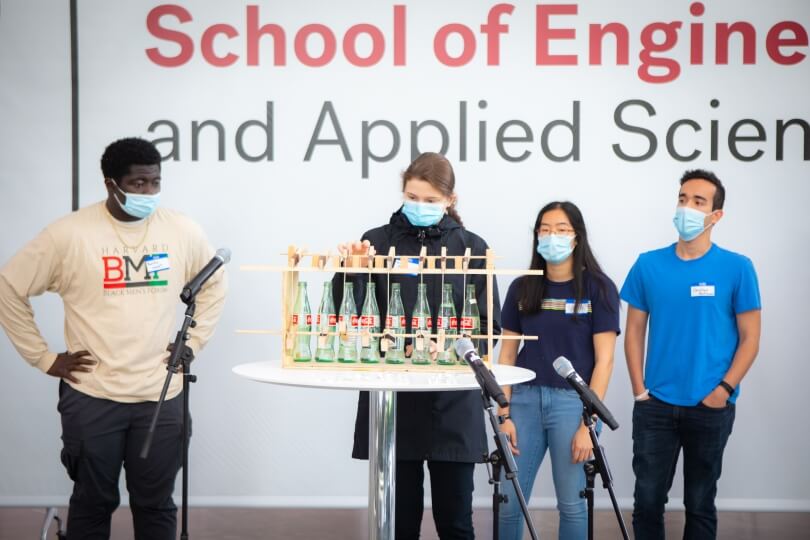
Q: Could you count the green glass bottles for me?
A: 8